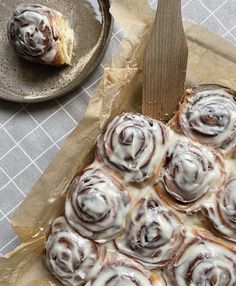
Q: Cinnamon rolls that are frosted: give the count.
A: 10